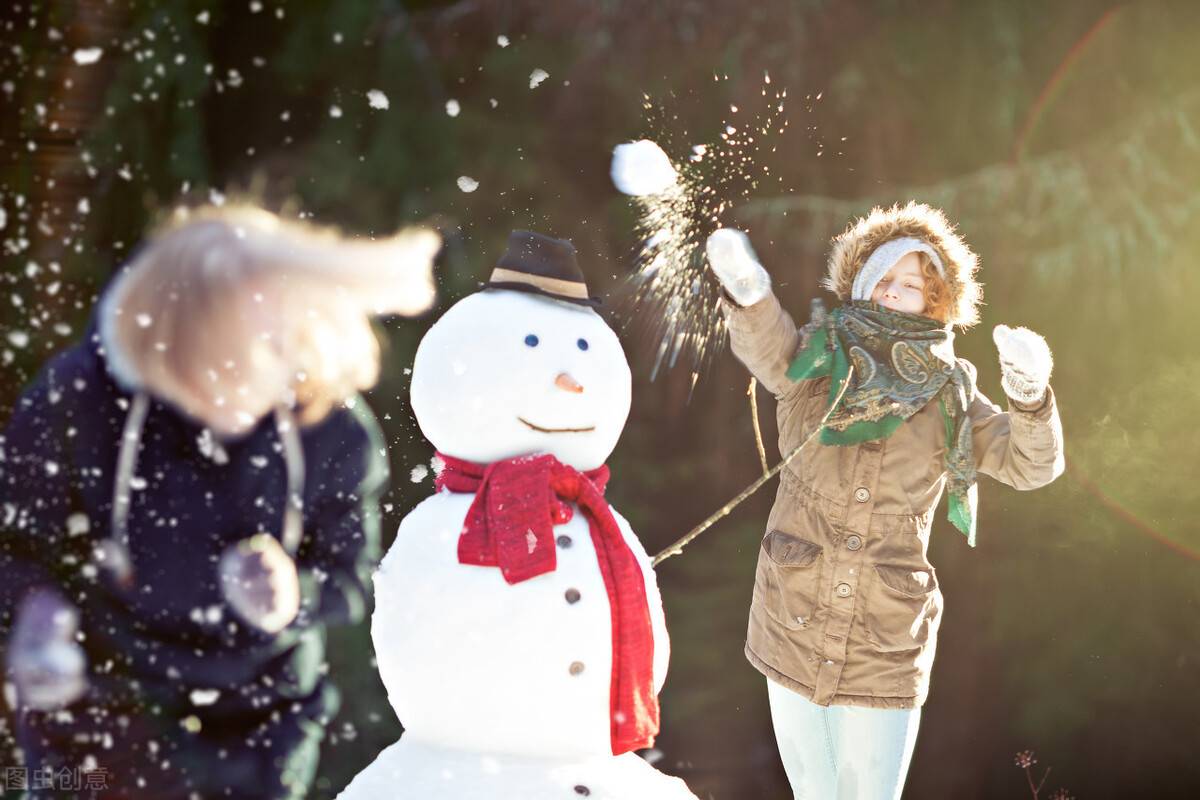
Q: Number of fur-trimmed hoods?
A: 1